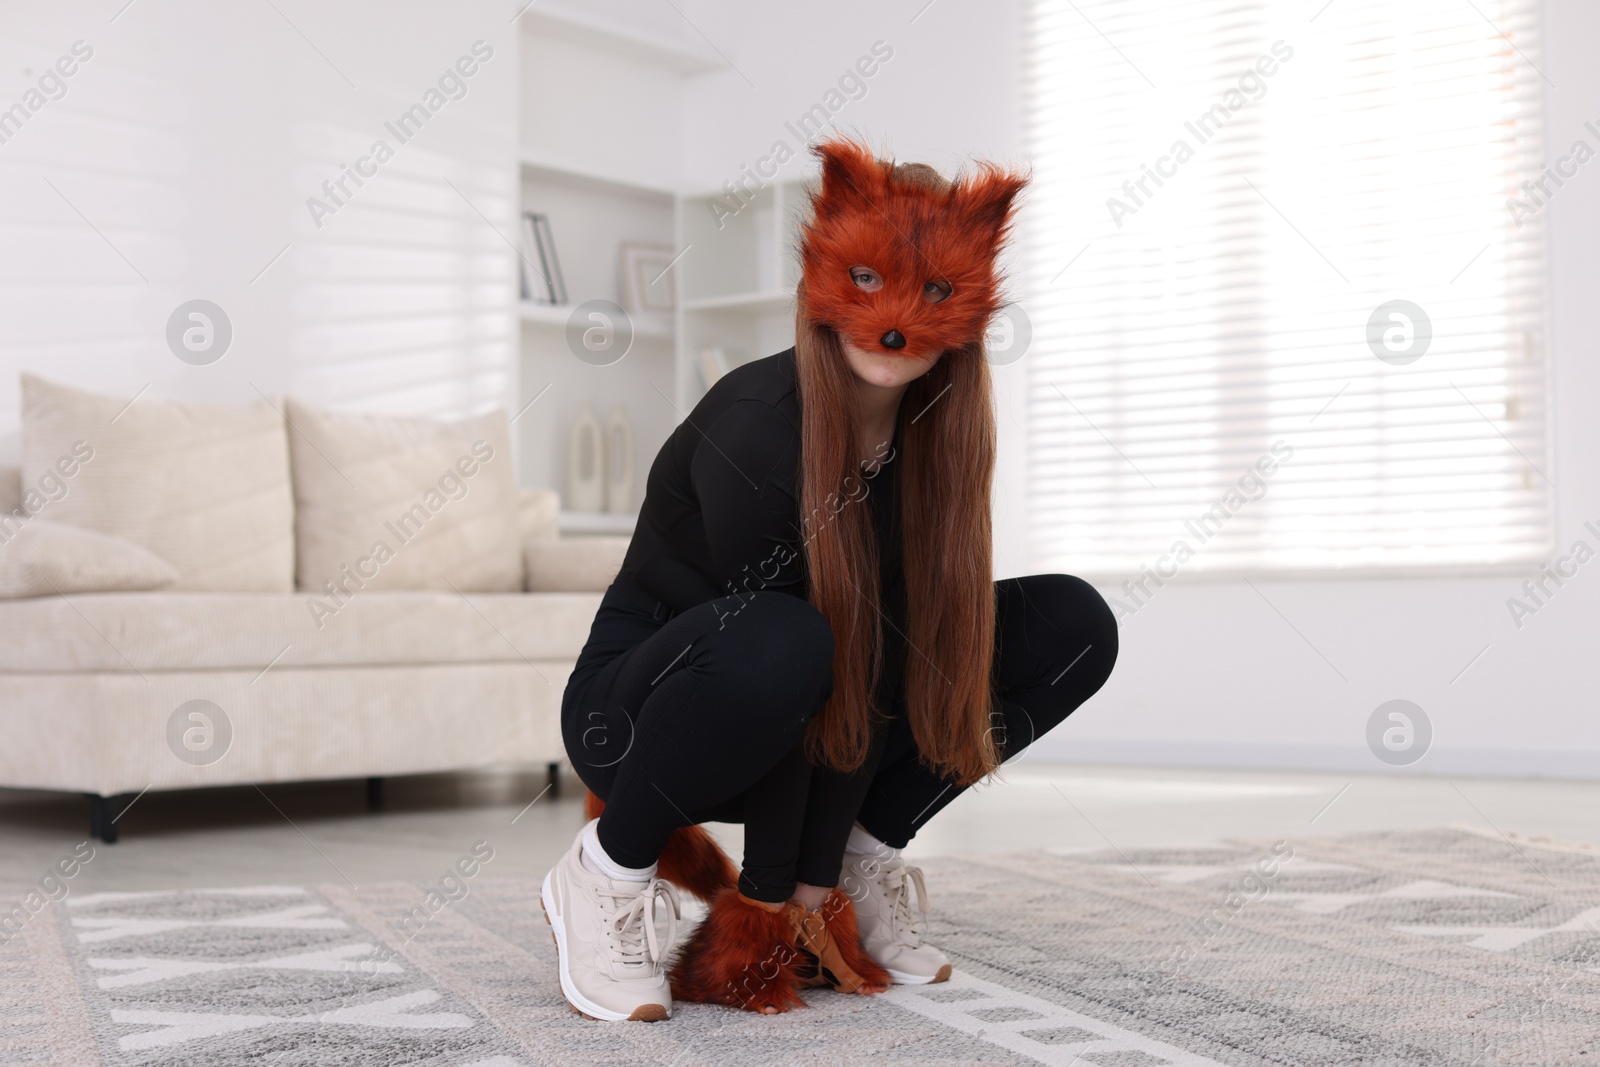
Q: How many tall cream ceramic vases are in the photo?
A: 2